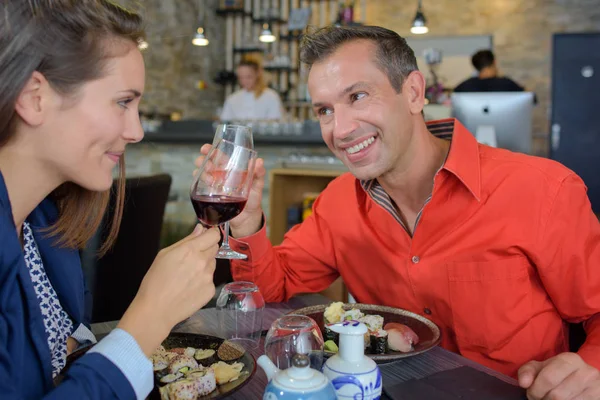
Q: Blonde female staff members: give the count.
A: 1